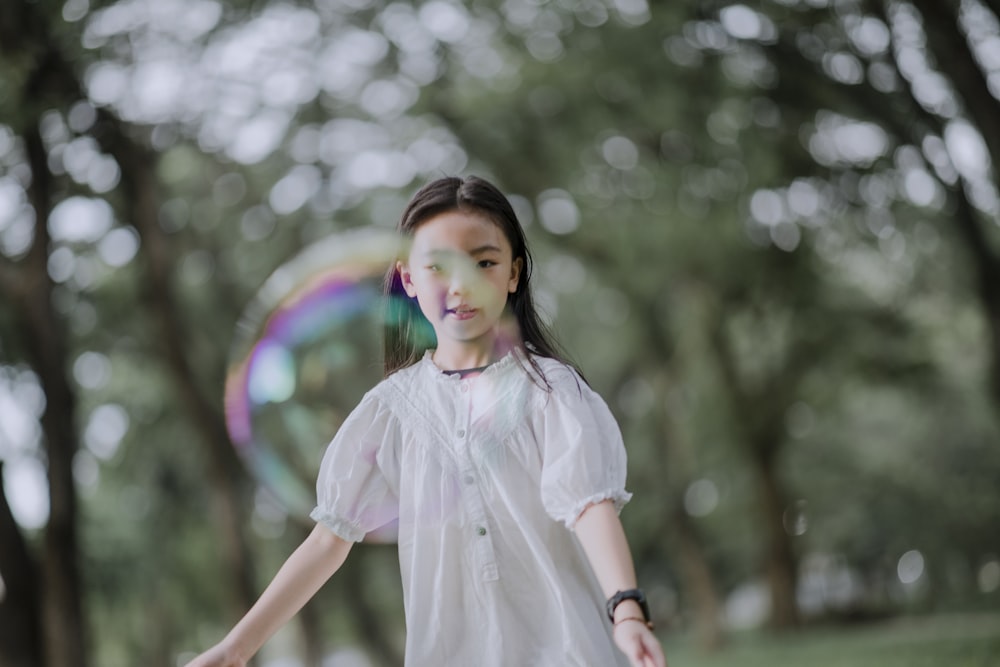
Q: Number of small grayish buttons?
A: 4